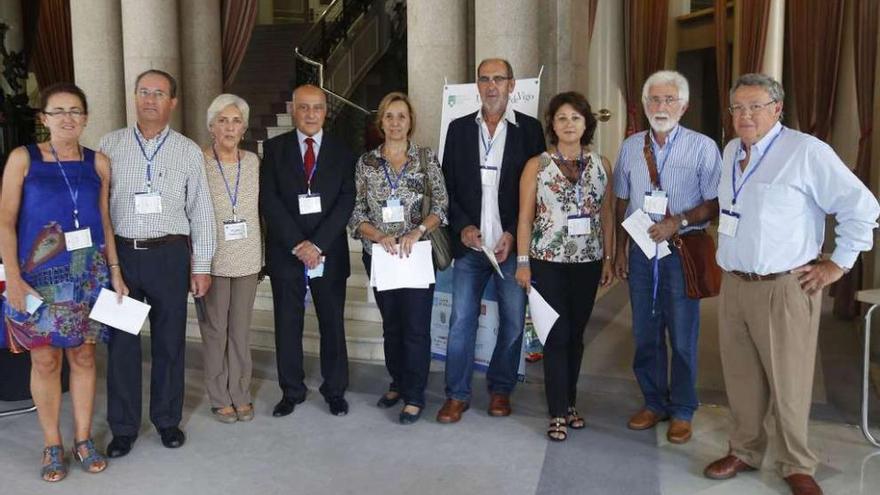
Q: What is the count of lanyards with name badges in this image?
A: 9